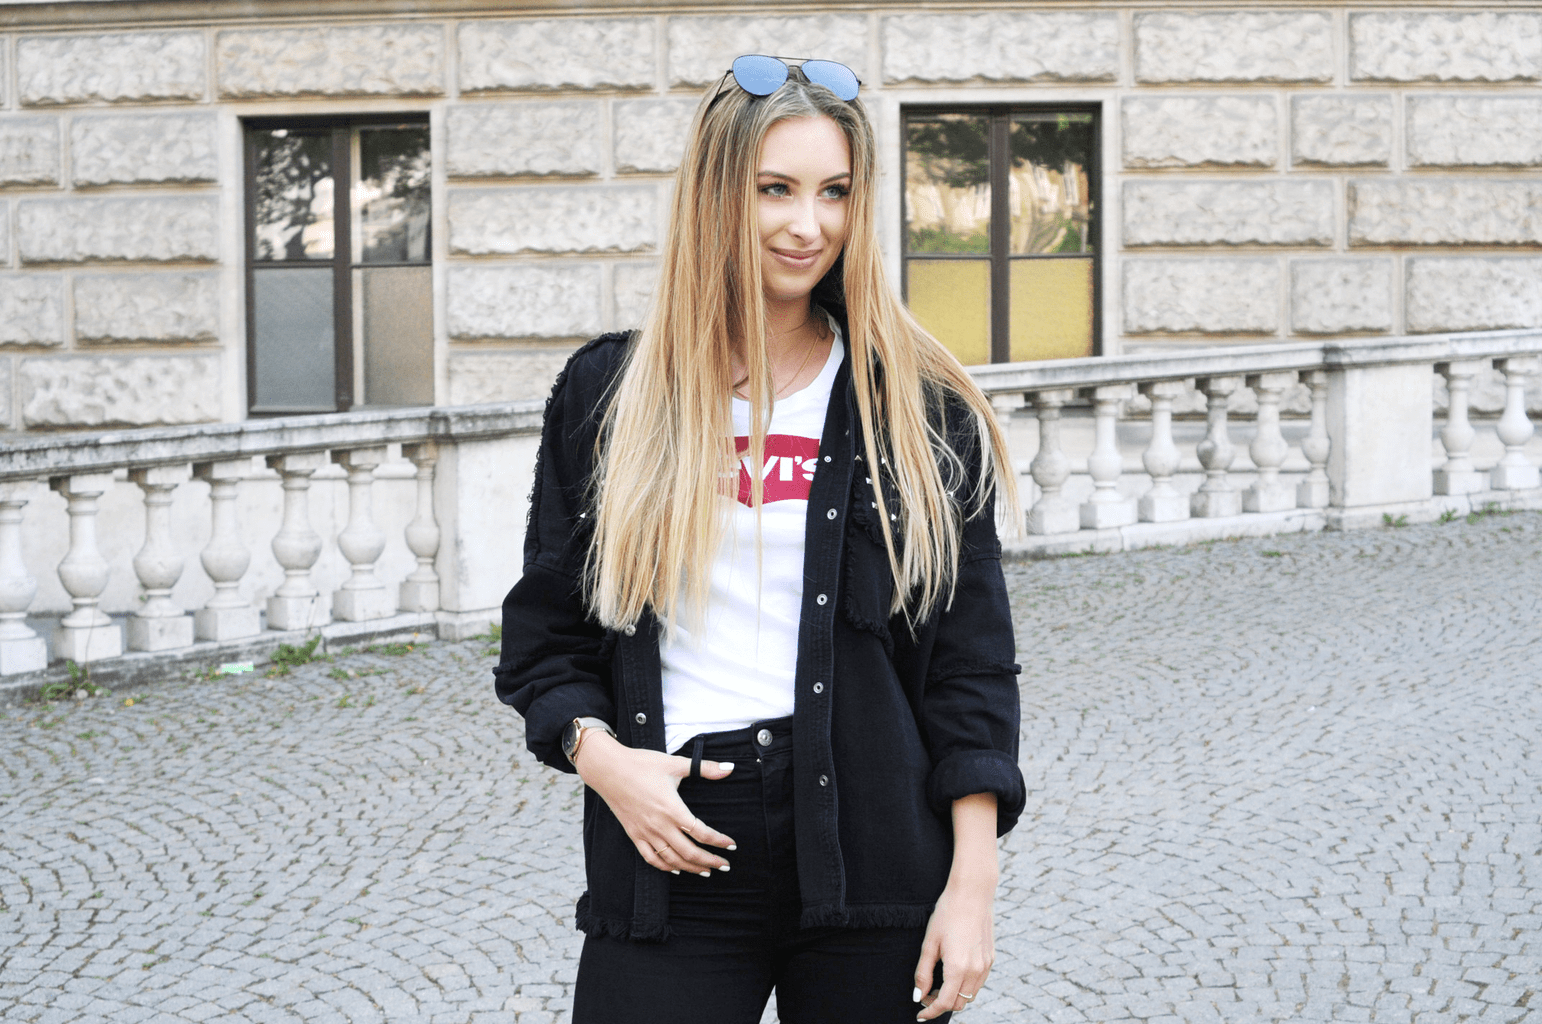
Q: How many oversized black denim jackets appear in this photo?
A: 1